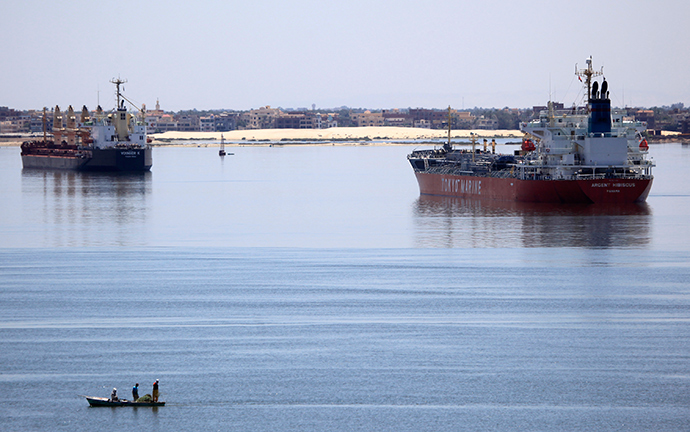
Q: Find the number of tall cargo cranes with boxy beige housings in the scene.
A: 4